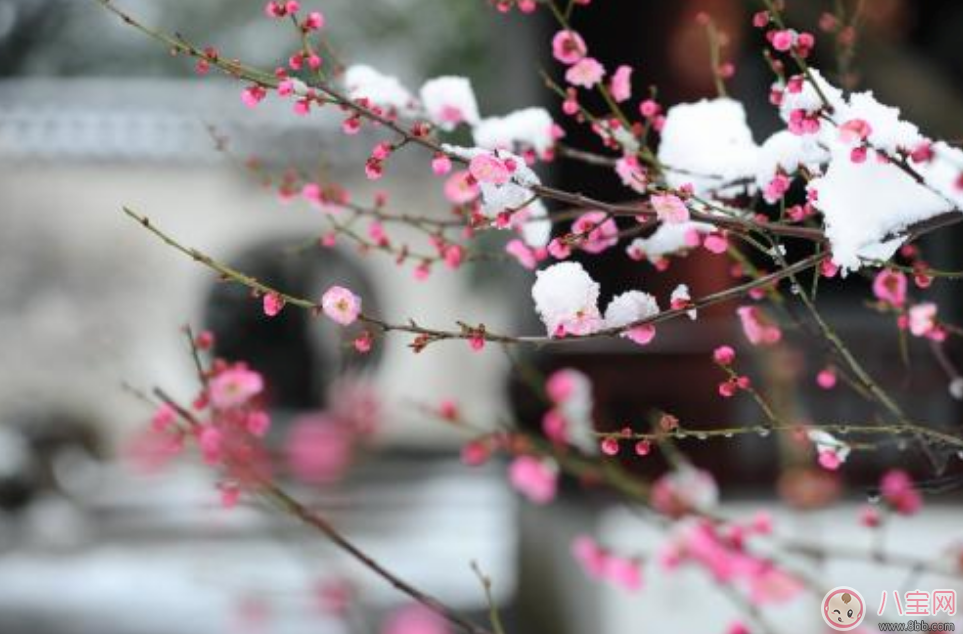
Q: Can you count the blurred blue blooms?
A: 0